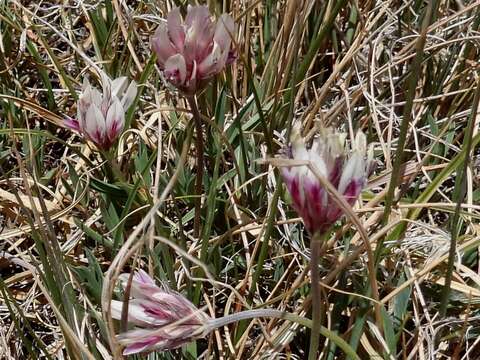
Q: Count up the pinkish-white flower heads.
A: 4